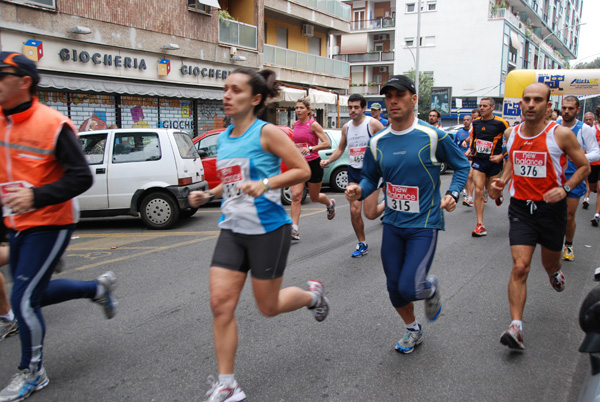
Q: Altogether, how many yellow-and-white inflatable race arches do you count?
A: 1